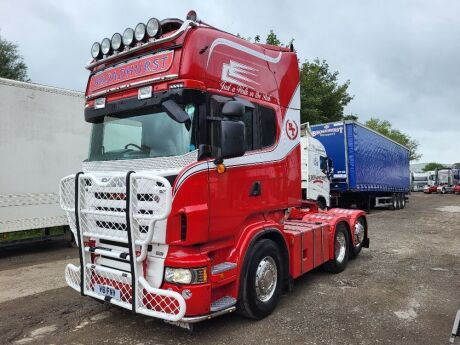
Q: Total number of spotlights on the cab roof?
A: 6